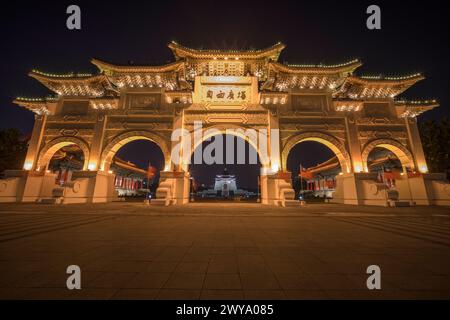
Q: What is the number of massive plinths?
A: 6